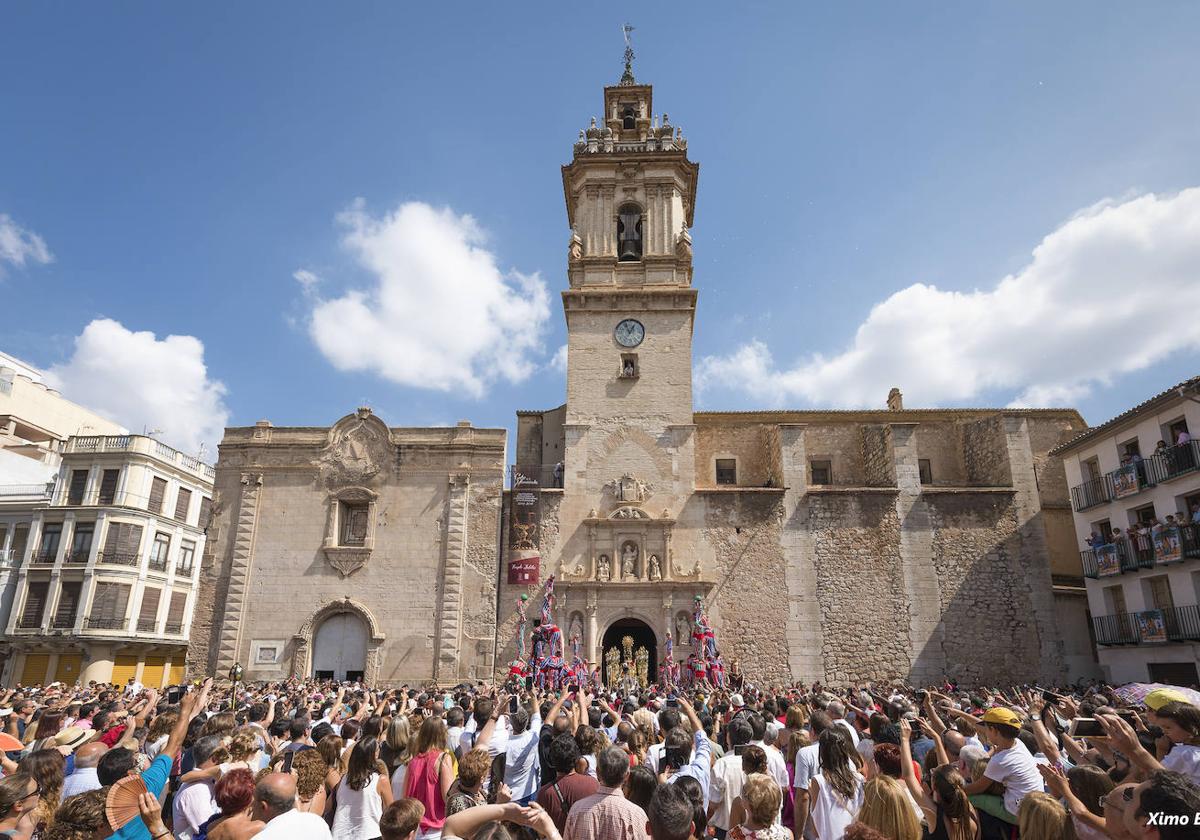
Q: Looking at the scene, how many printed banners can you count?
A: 5